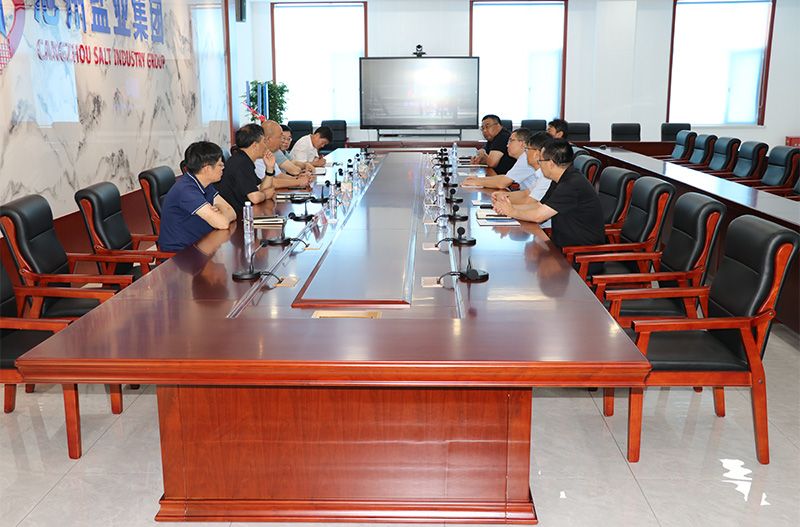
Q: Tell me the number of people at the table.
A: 10